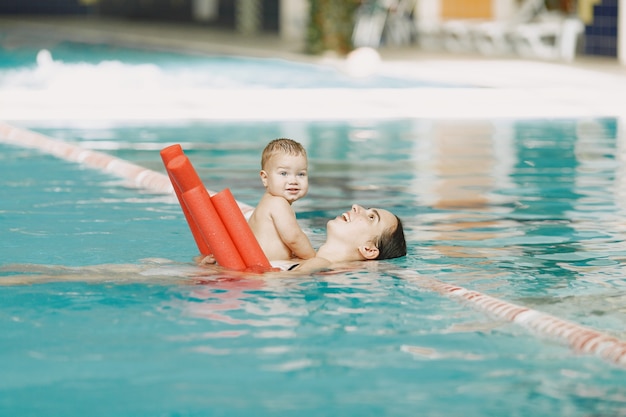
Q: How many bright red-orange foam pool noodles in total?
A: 4